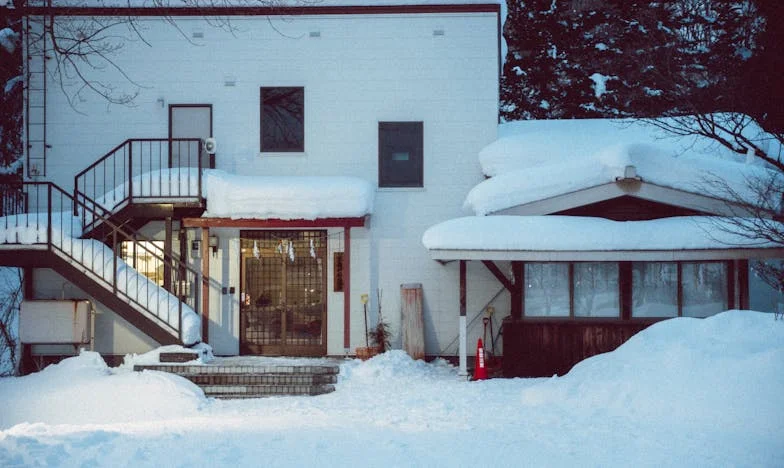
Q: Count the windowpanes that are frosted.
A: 4